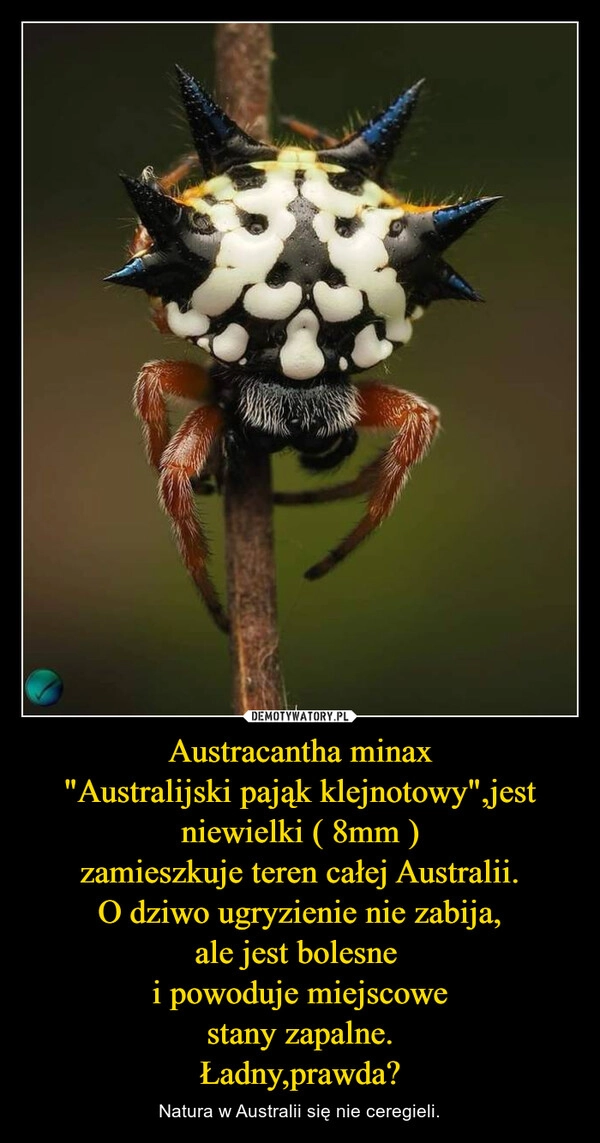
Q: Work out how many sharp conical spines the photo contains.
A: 6